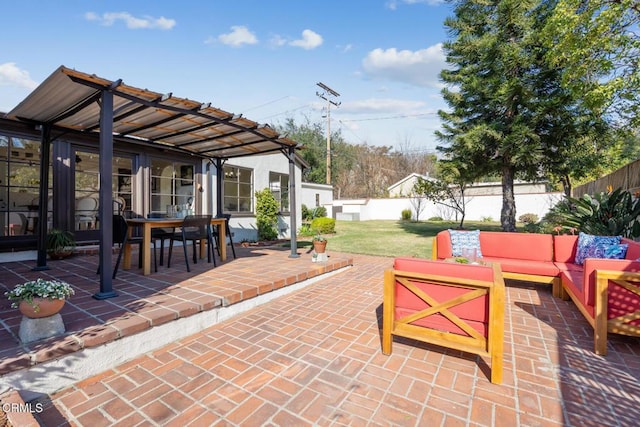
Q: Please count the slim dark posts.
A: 4